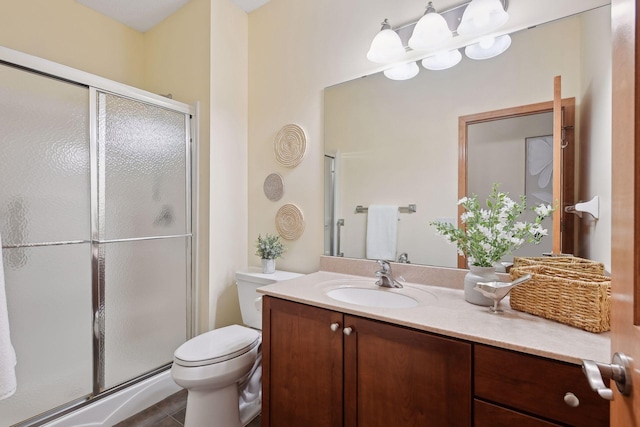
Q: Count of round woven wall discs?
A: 3